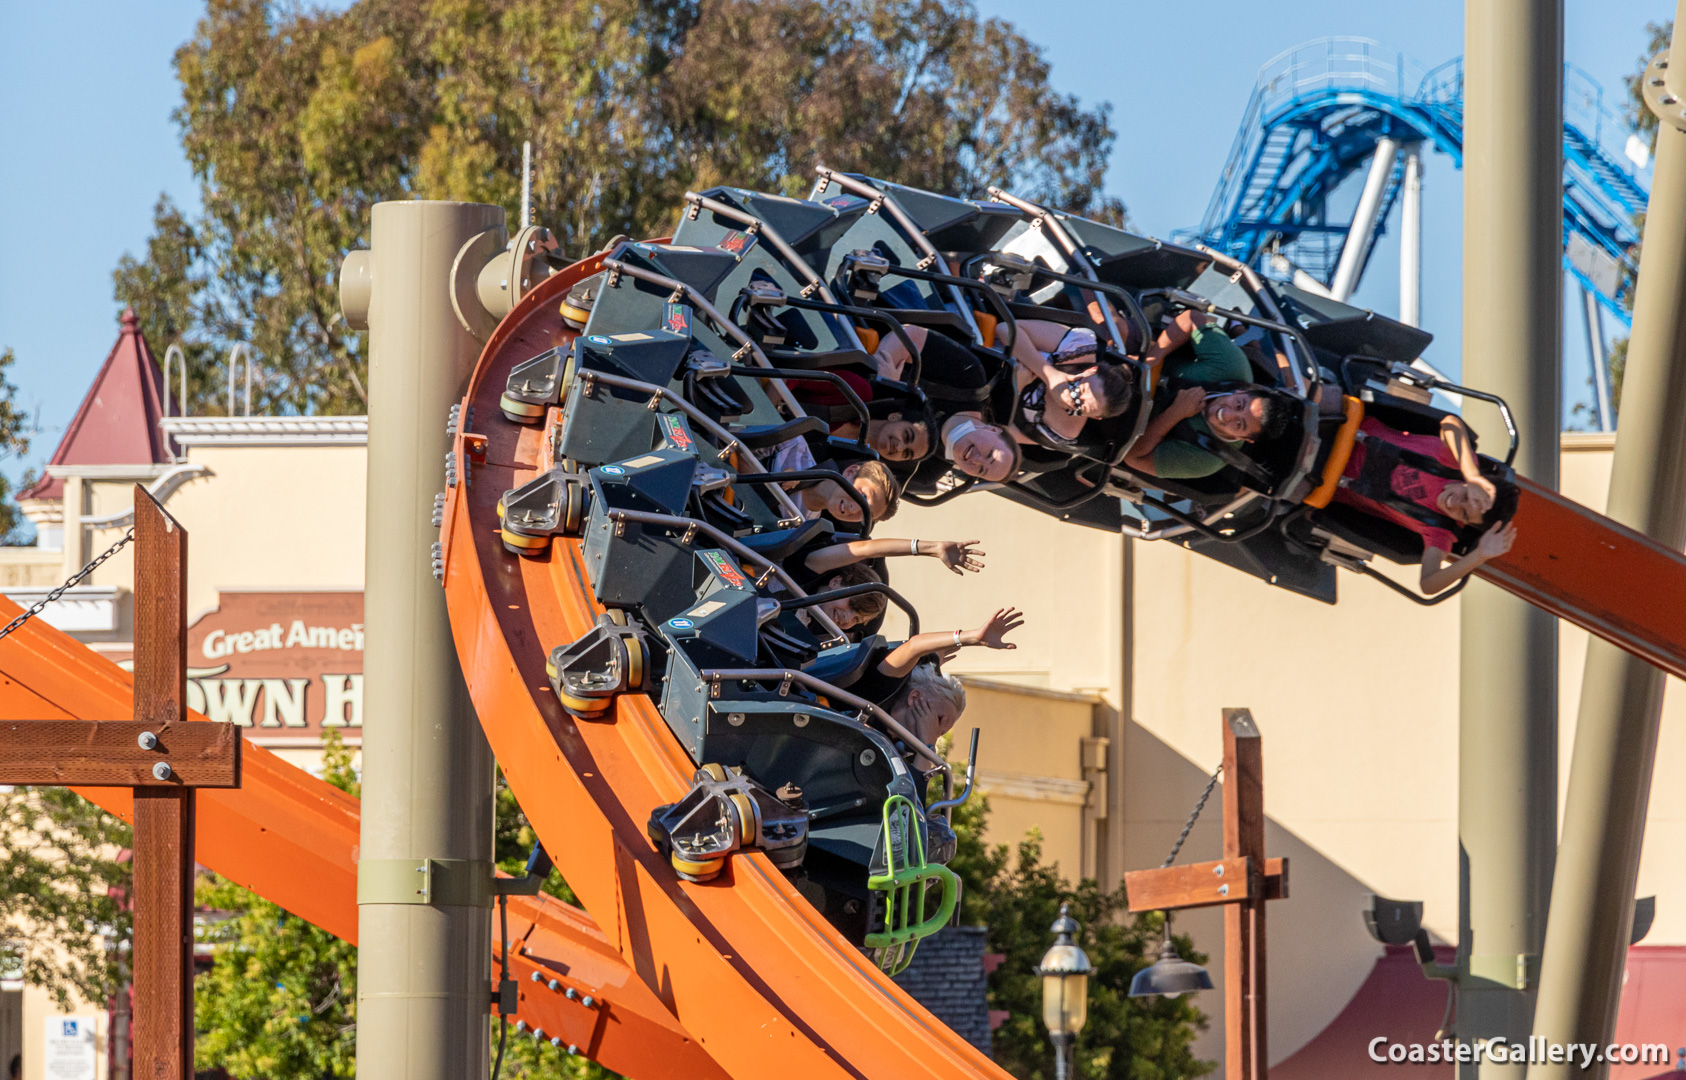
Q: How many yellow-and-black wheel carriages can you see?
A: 5